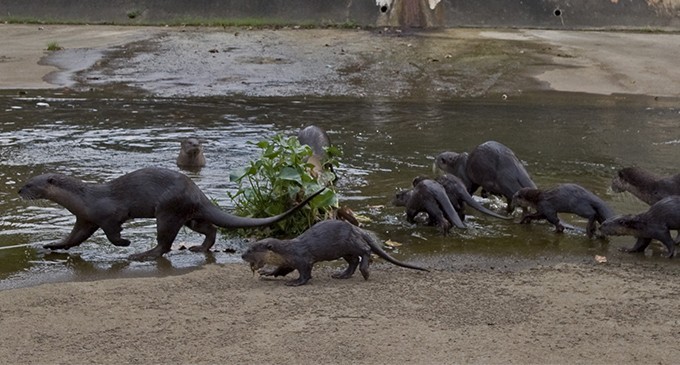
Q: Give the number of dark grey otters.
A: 10